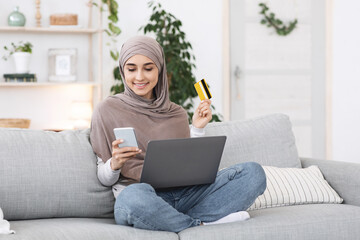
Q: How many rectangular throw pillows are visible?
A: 1